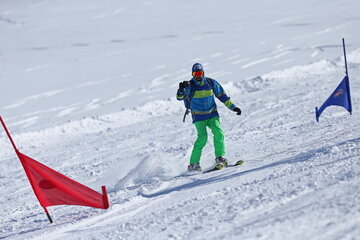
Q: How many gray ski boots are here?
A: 2